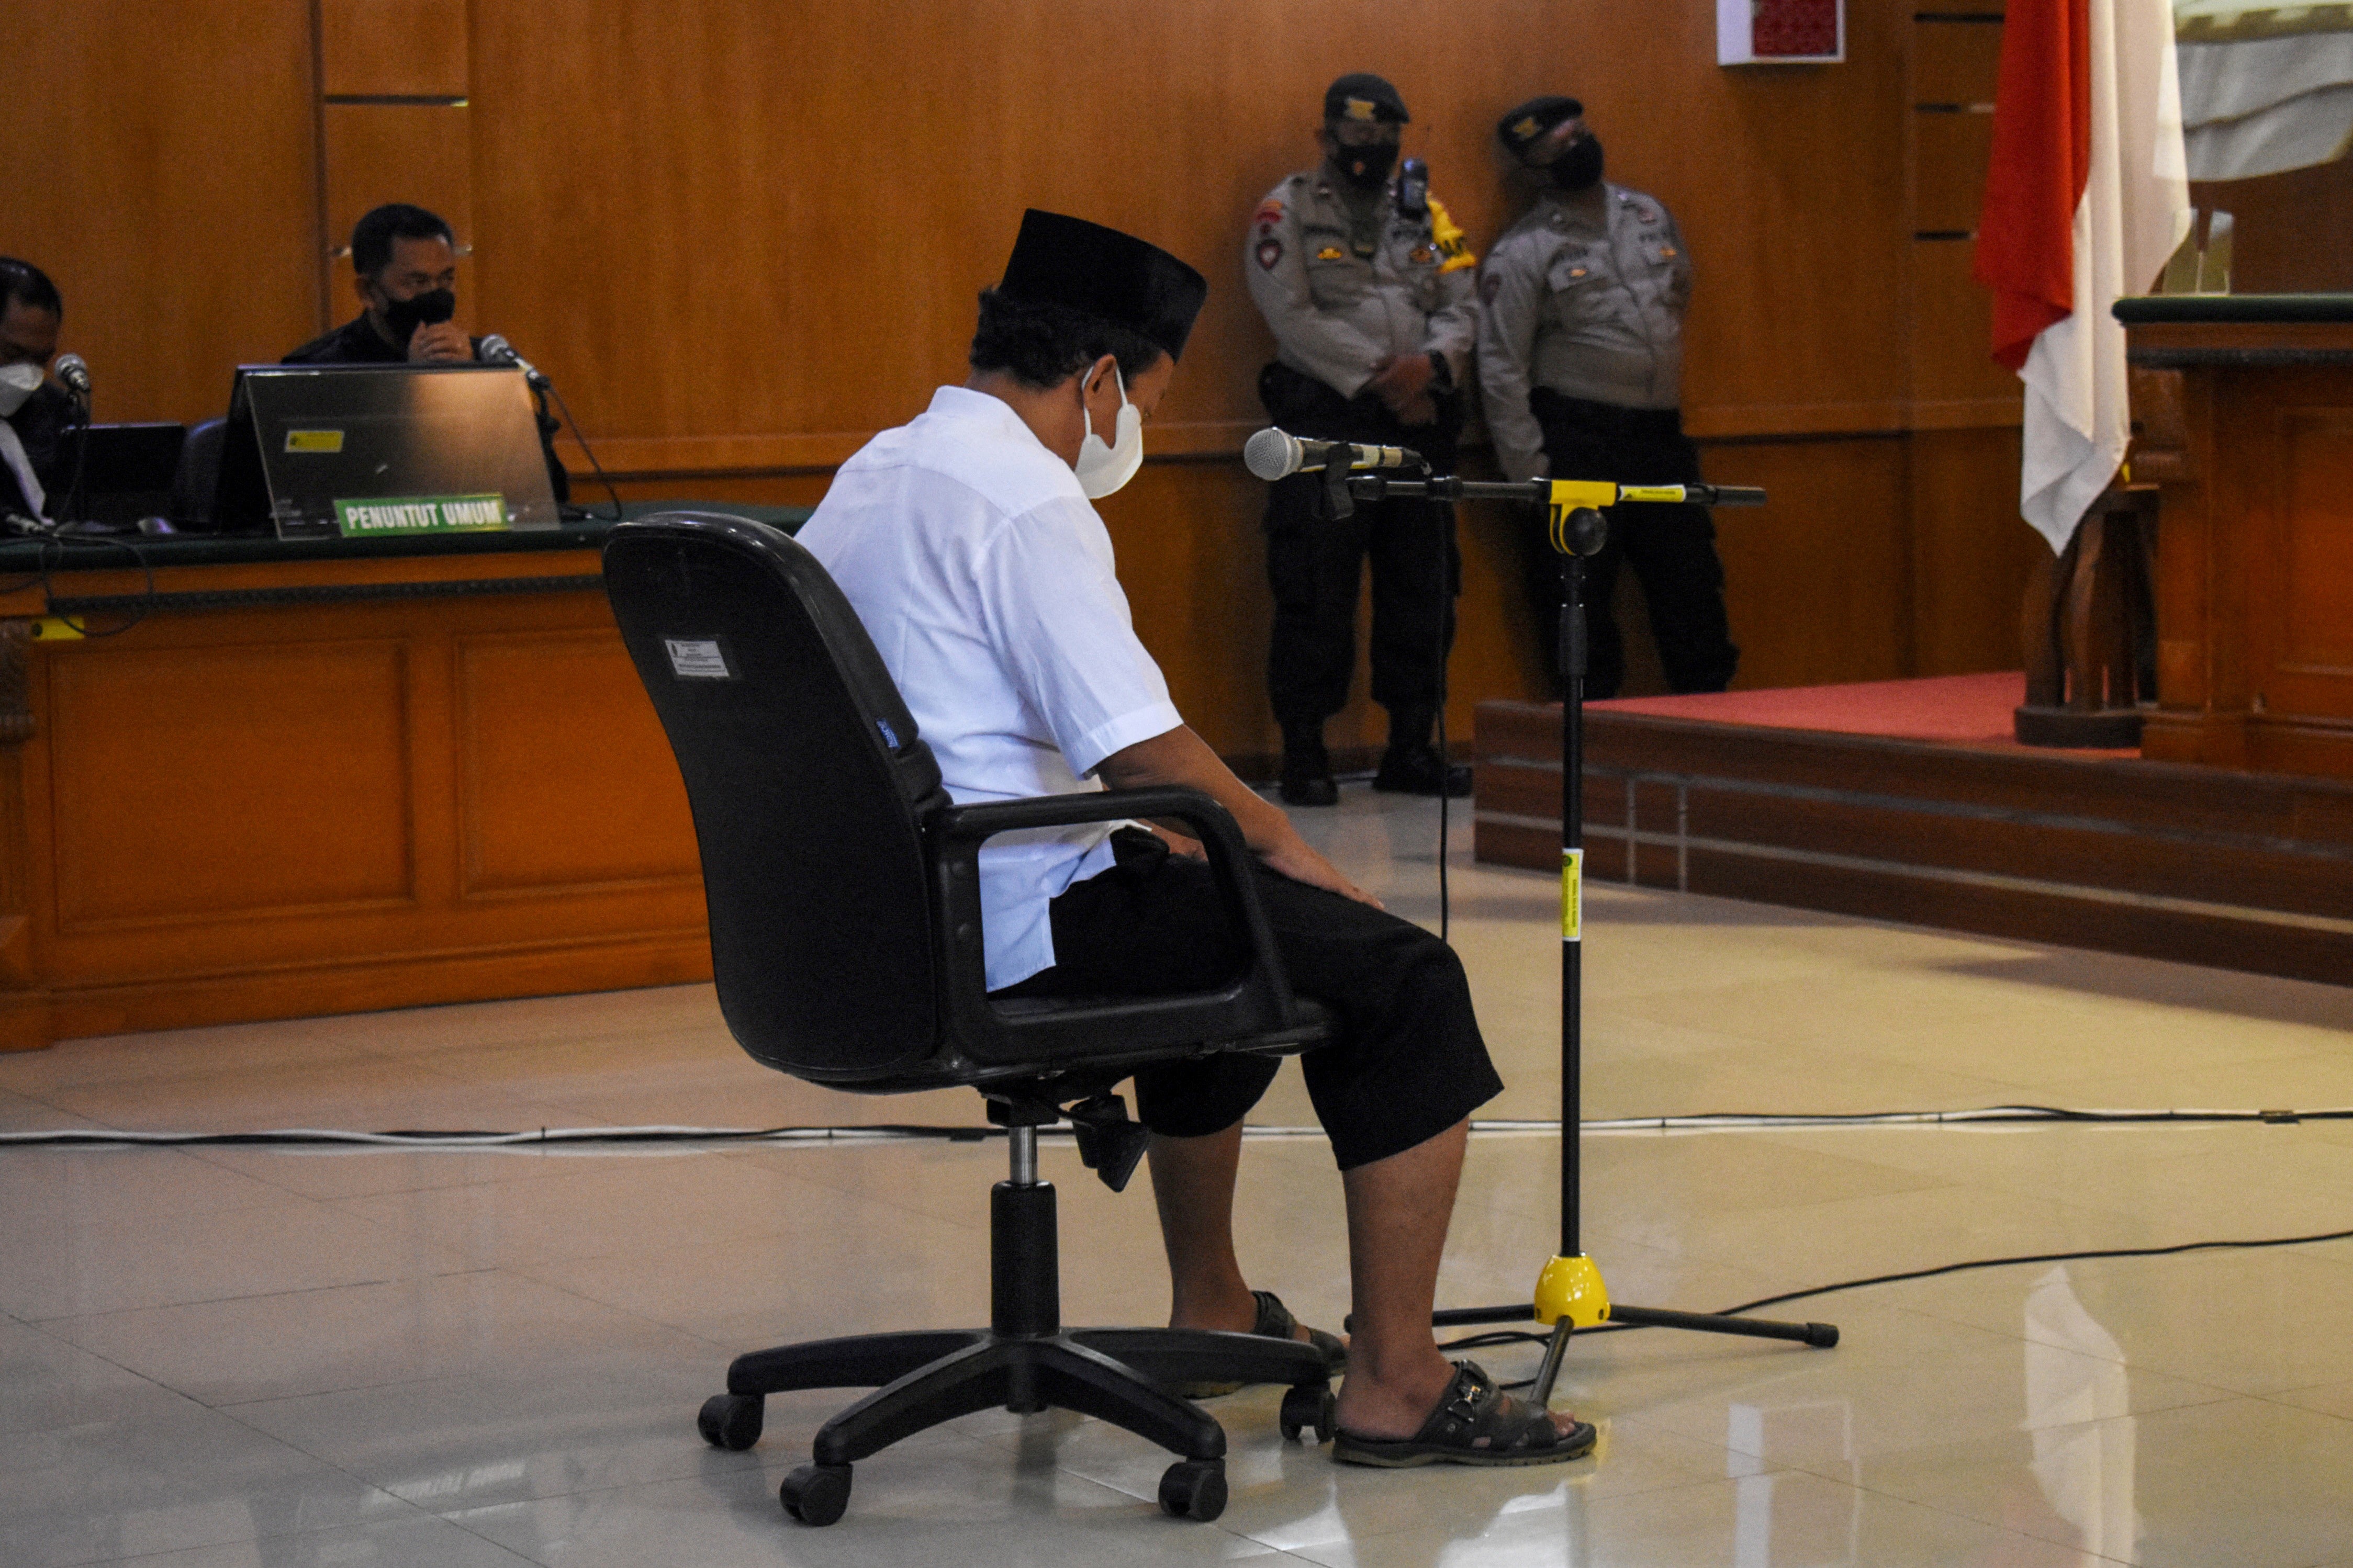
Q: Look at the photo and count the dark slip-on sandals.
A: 2